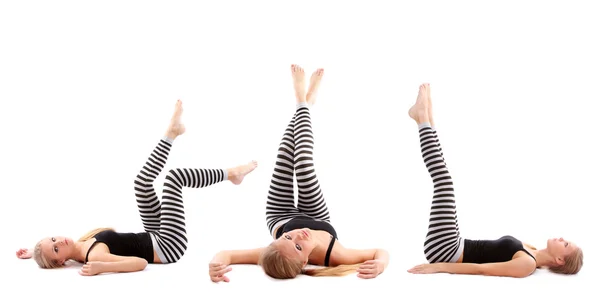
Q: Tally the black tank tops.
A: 3